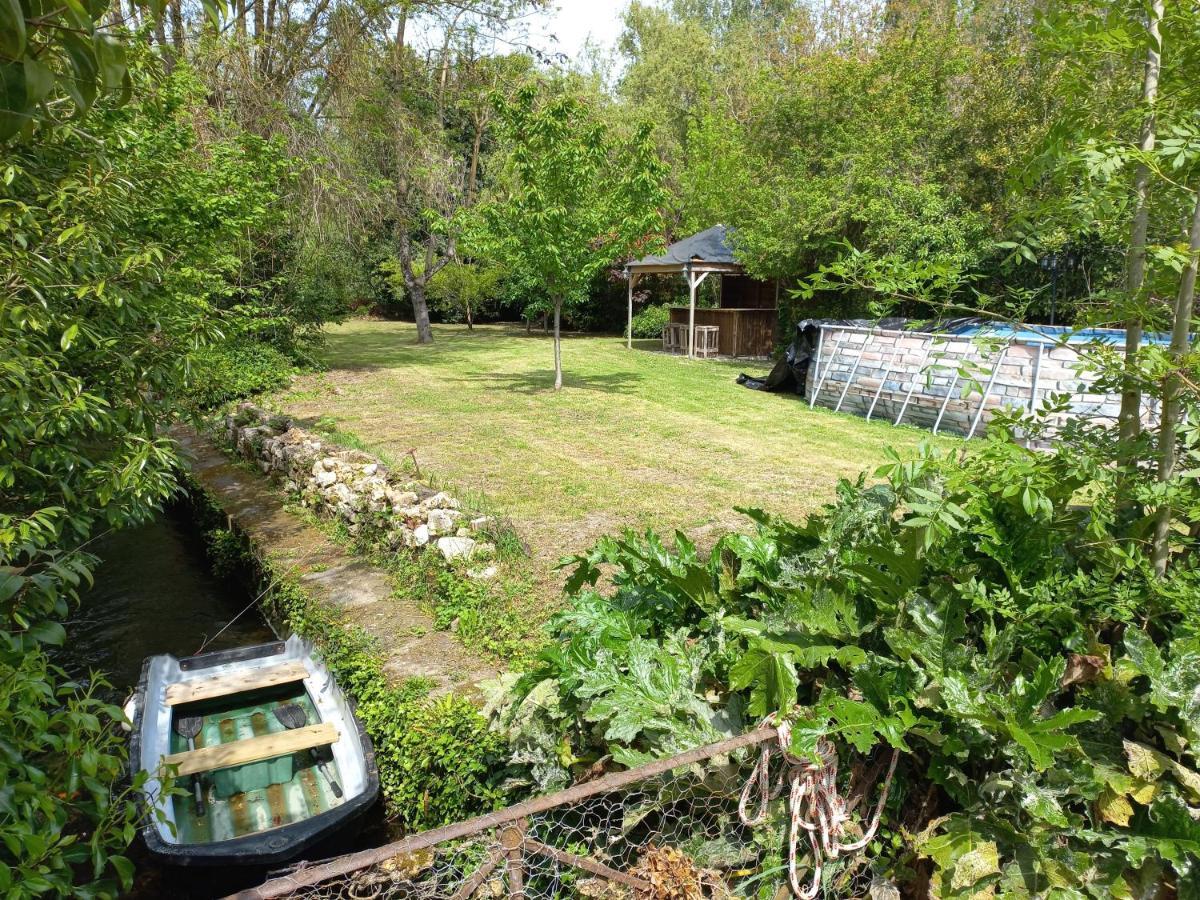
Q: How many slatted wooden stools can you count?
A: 3